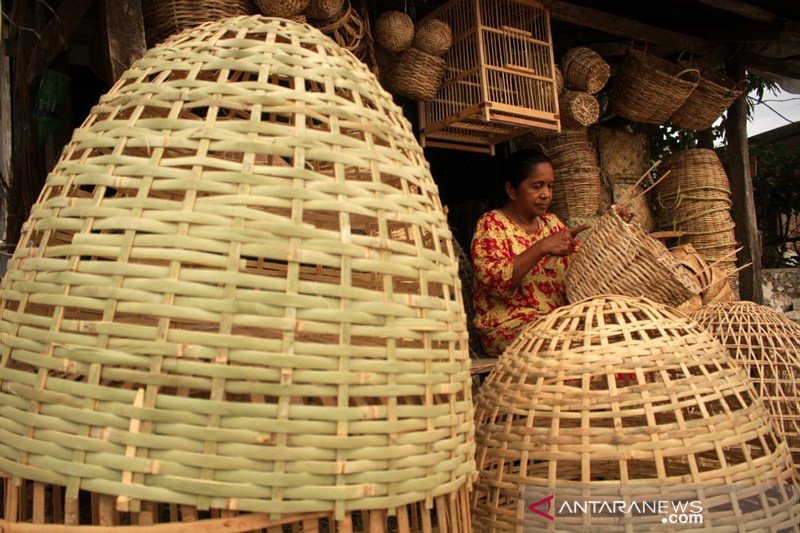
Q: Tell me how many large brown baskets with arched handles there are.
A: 2